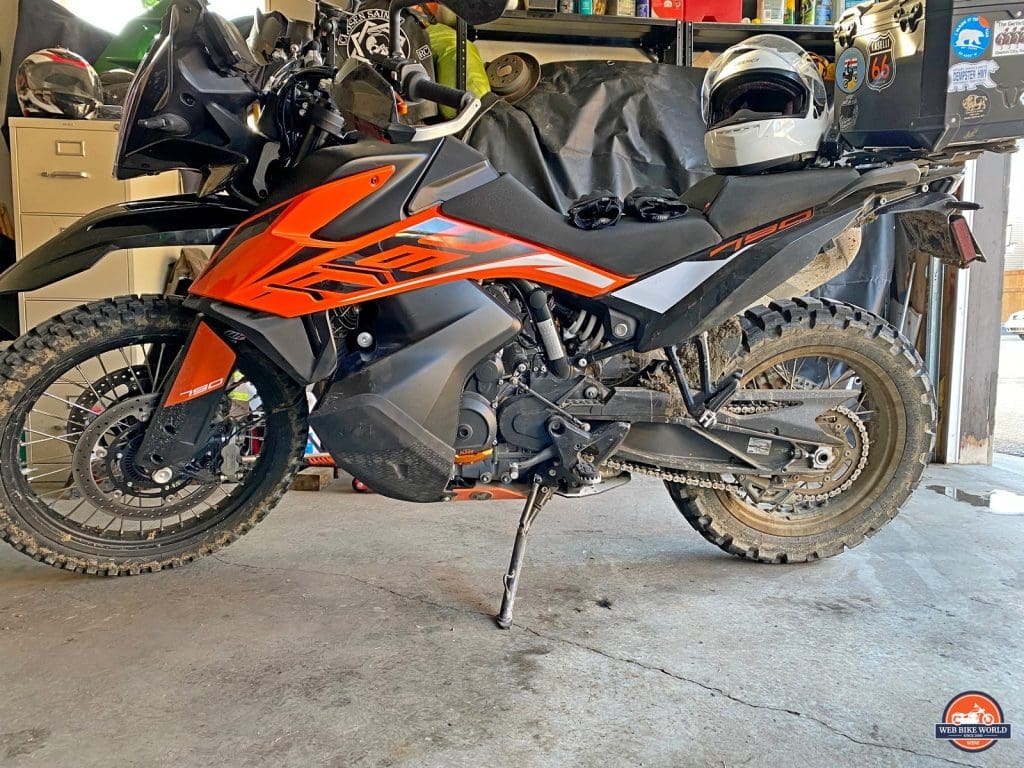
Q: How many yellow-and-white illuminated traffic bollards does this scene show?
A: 0